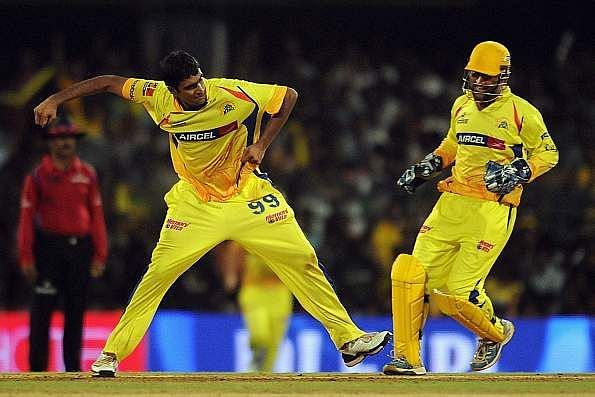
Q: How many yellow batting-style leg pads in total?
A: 2